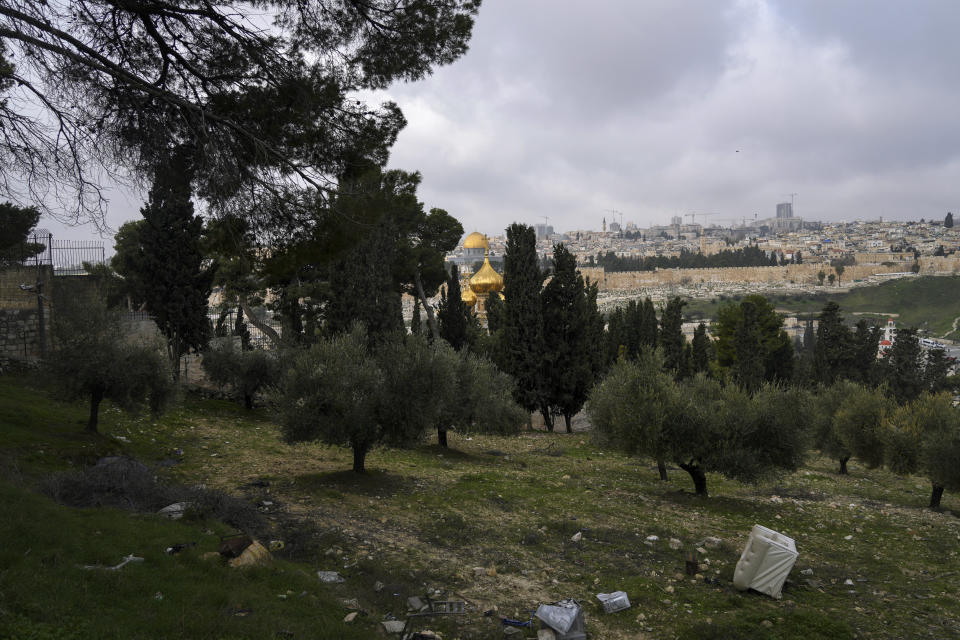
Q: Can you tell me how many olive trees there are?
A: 8